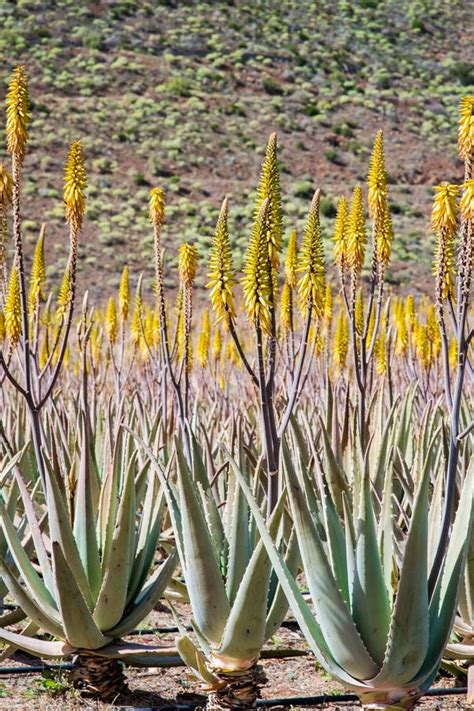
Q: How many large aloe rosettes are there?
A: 3